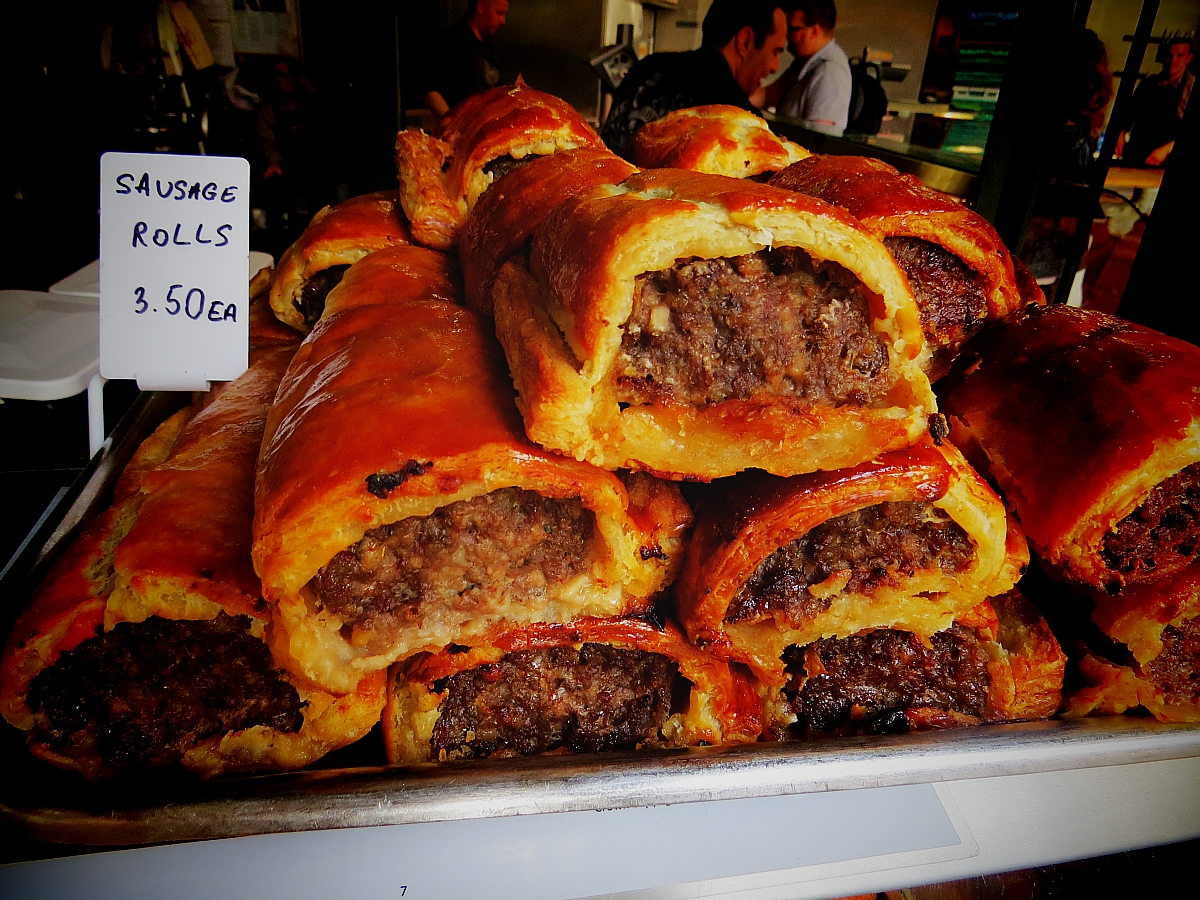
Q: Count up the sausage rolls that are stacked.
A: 12